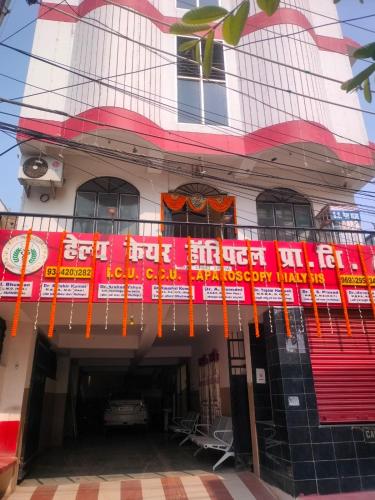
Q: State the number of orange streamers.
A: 12